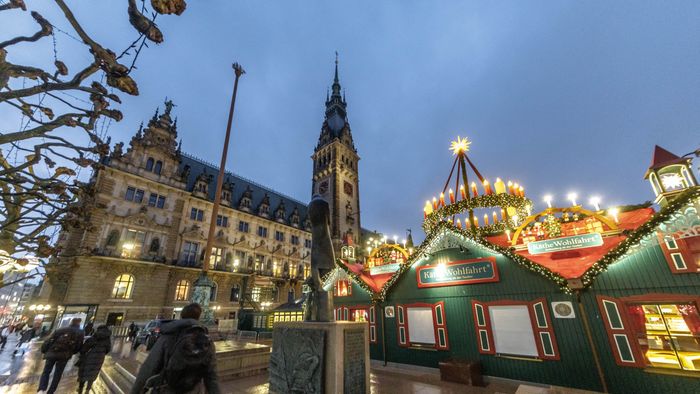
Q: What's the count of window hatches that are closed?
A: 2